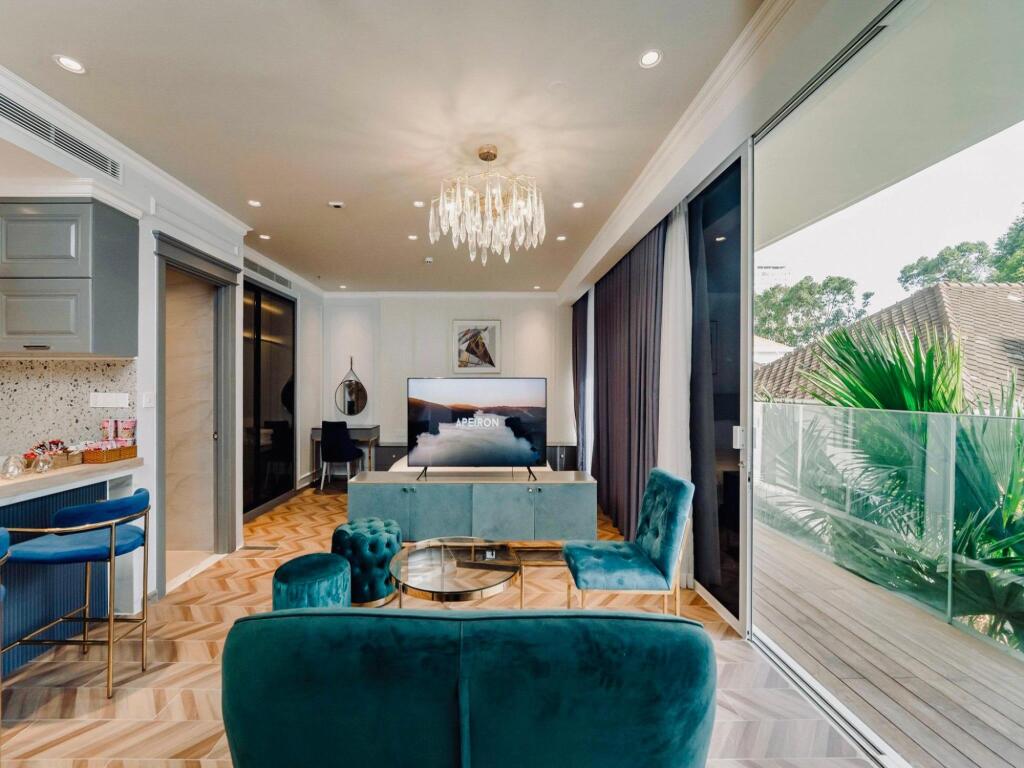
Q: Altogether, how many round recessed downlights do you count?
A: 10